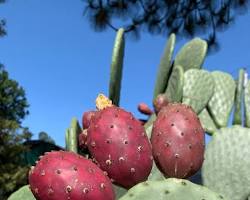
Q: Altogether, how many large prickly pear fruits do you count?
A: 3